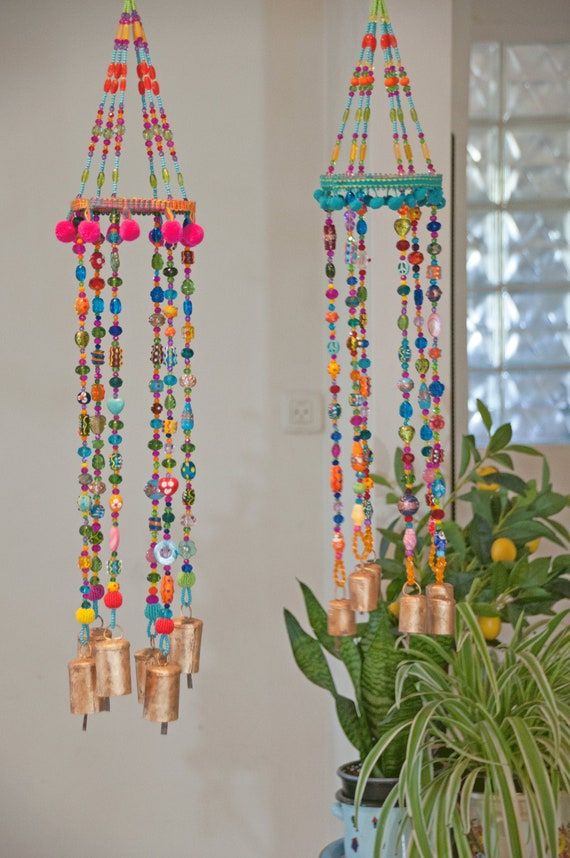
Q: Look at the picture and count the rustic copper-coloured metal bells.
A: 12